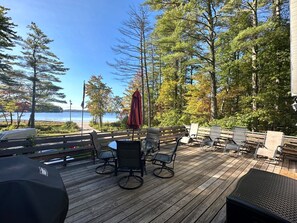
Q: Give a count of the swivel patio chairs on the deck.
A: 4